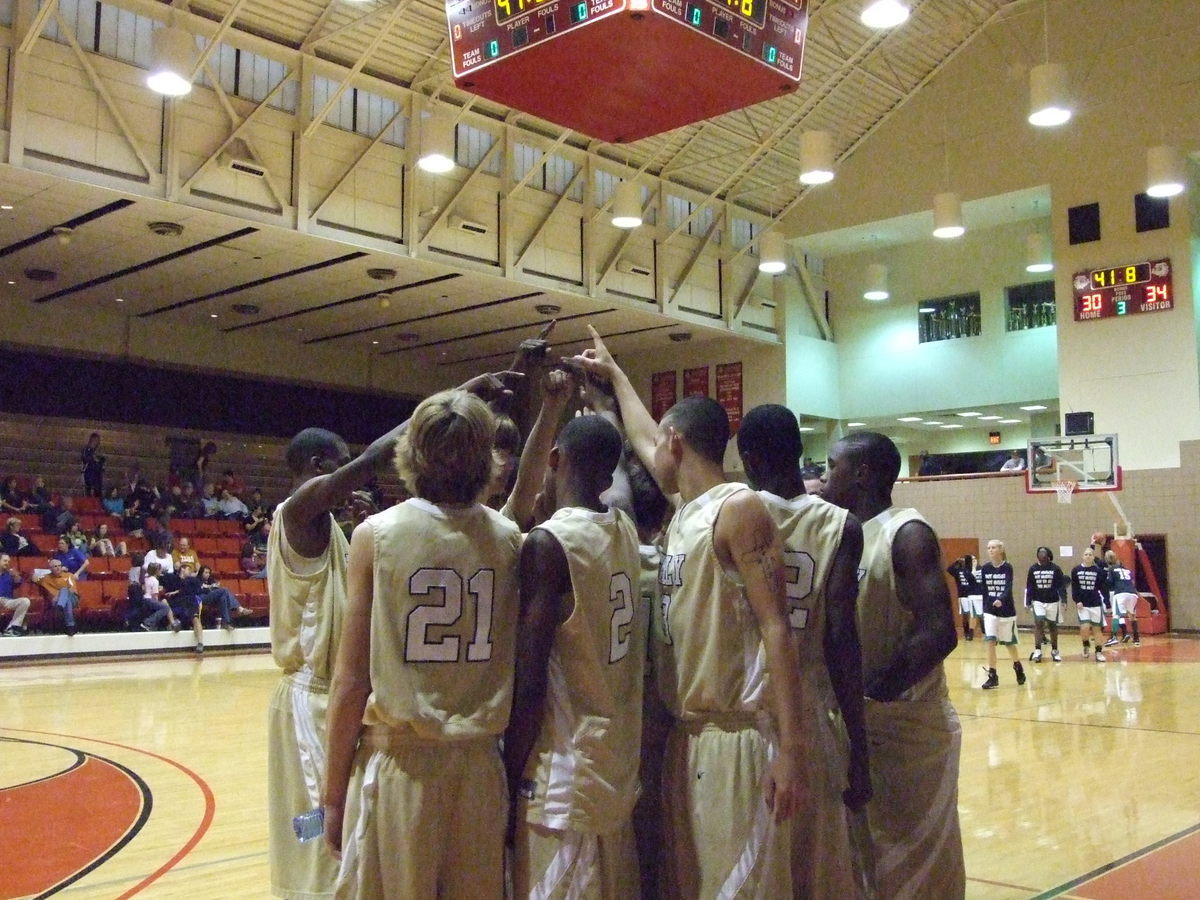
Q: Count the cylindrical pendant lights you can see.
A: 11